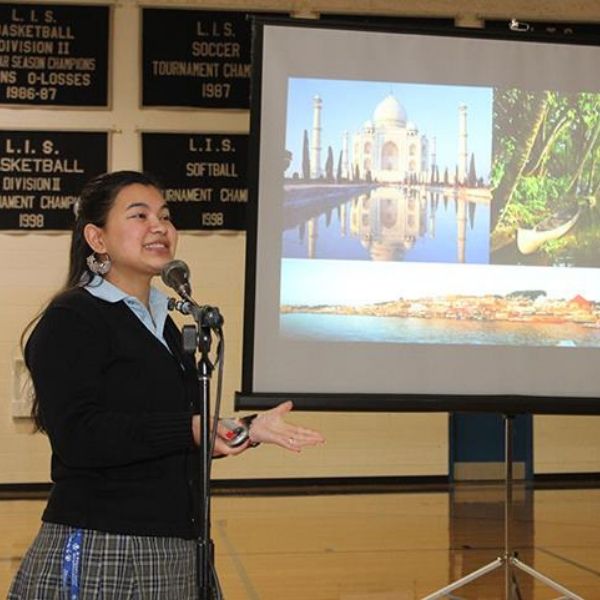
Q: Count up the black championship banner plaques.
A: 4